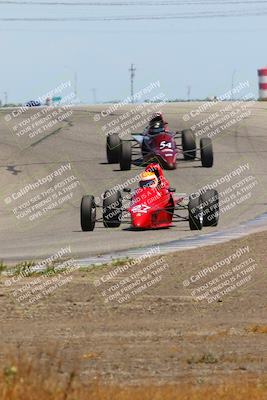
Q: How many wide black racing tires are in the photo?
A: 8